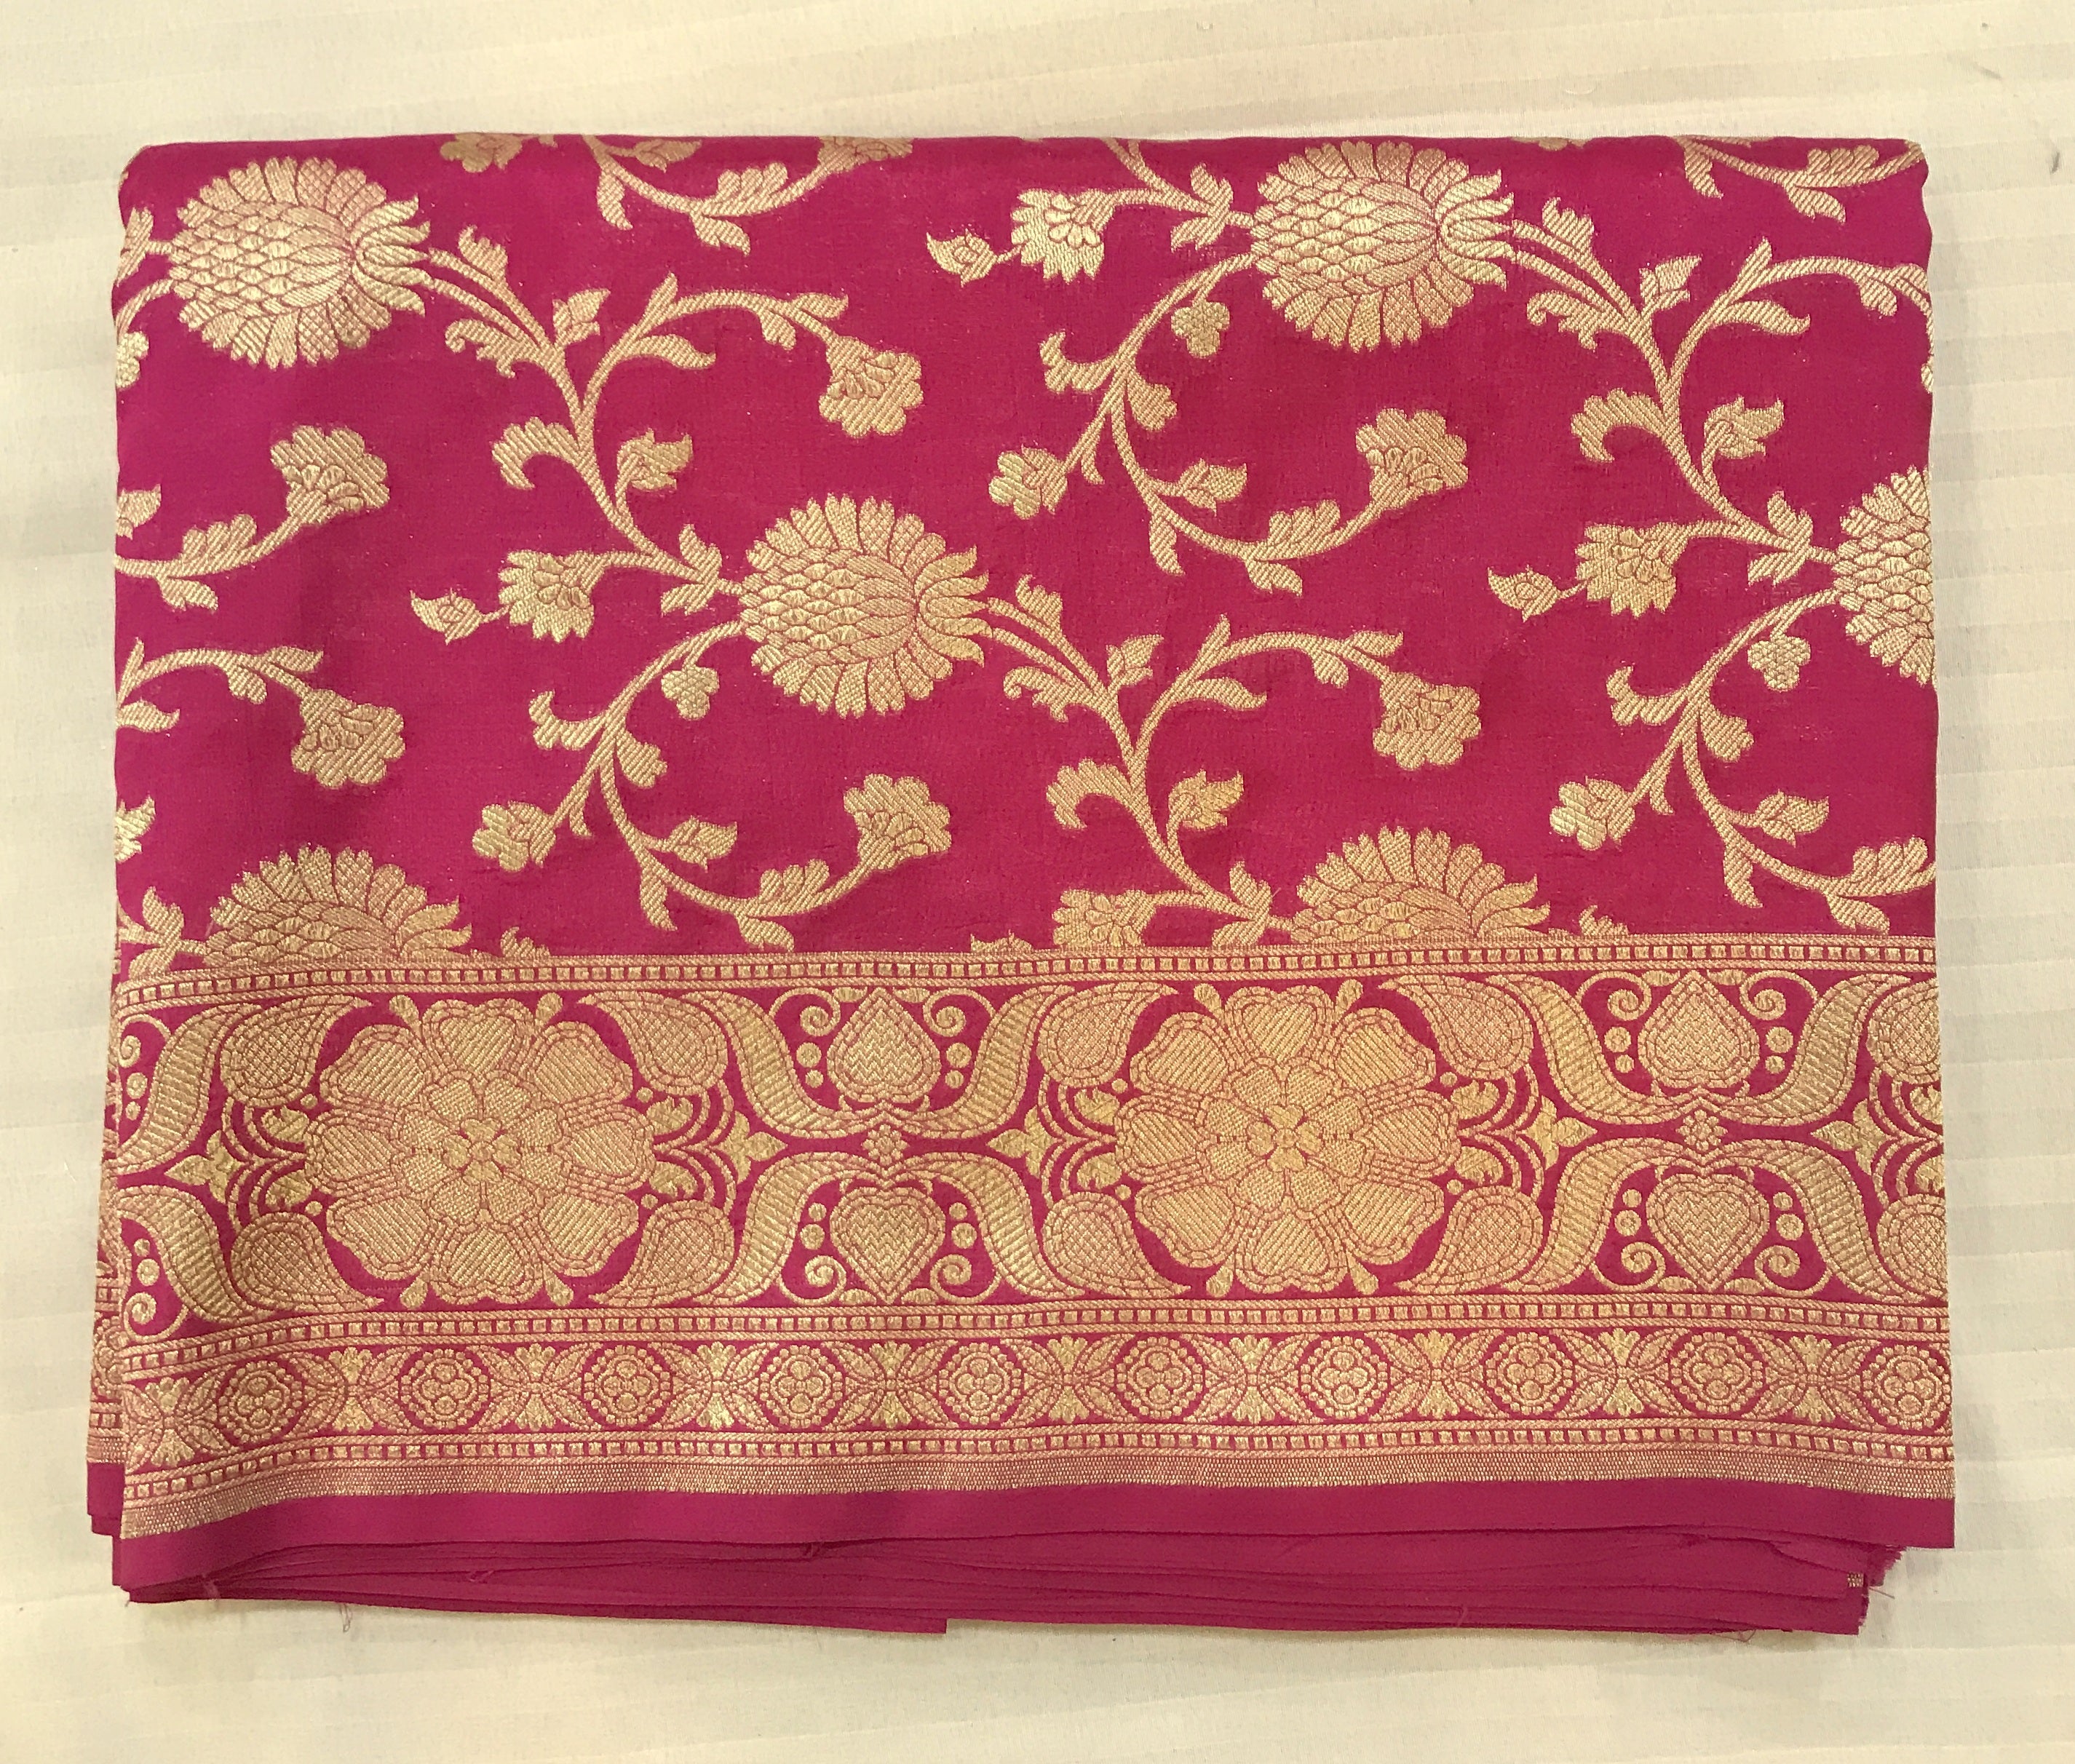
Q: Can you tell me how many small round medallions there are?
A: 10